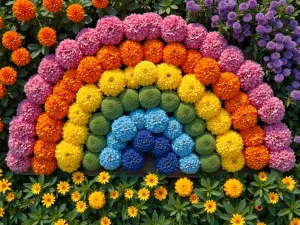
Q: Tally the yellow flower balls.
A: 13